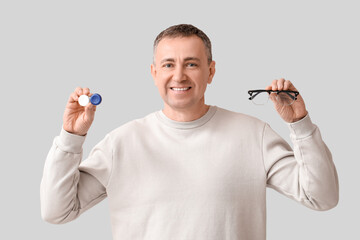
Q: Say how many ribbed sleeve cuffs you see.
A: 2